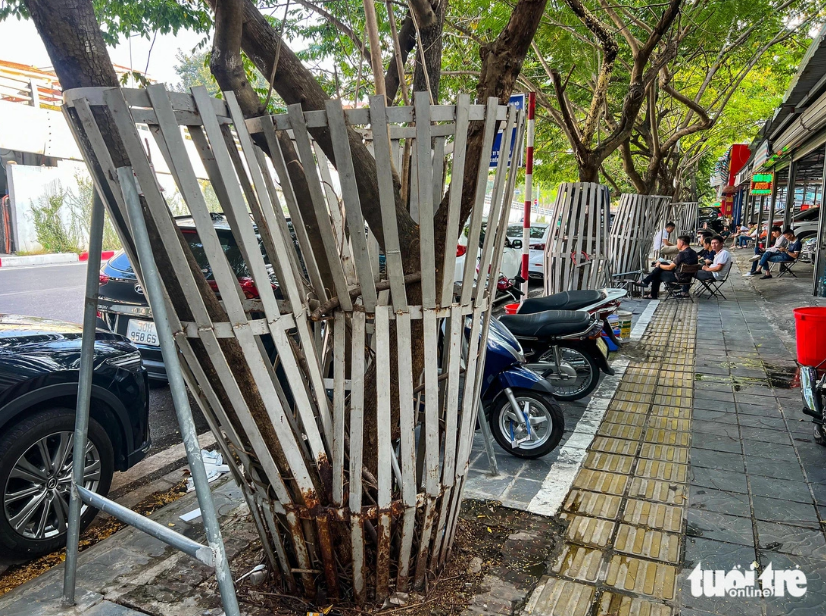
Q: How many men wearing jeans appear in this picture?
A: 3